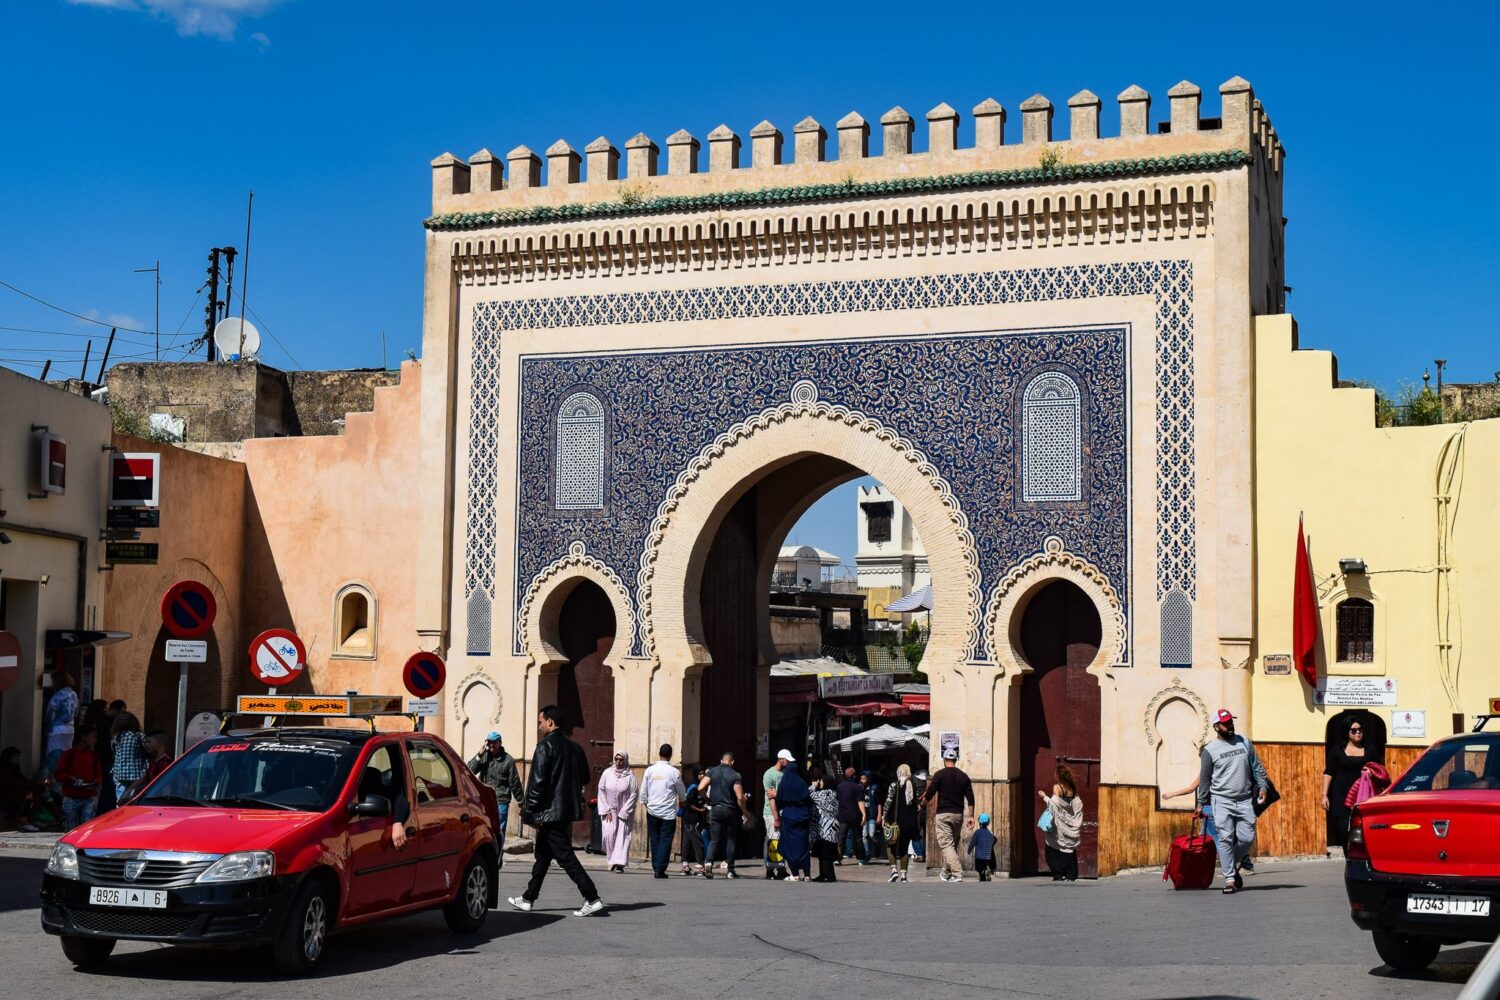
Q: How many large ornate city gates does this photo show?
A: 1